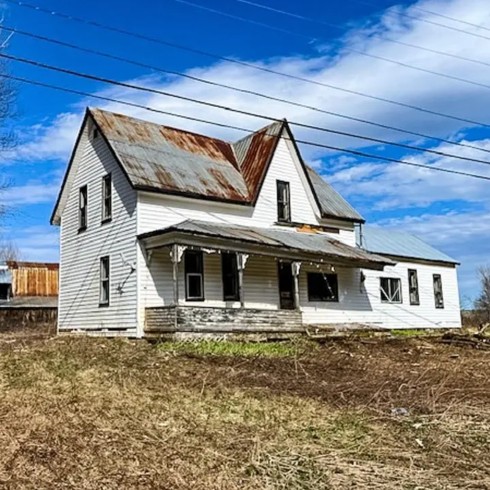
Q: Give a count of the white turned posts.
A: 3